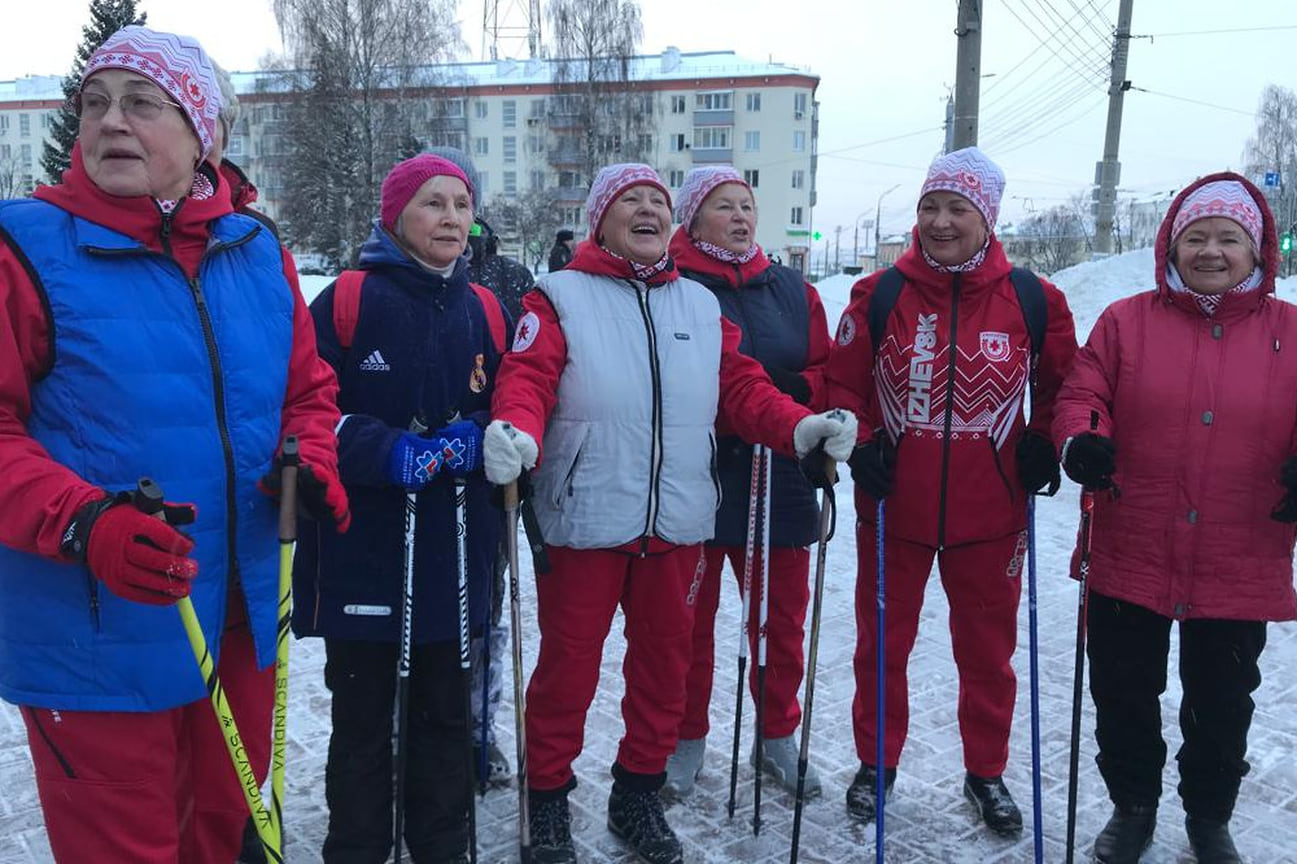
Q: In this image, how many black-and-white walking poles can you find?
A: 2